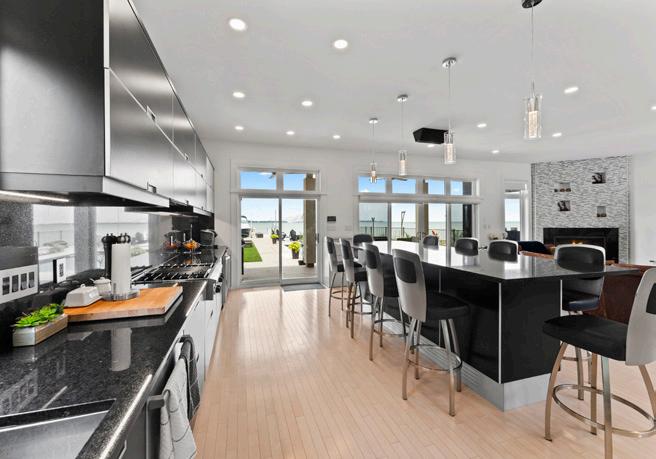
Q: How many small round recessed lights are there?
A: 13